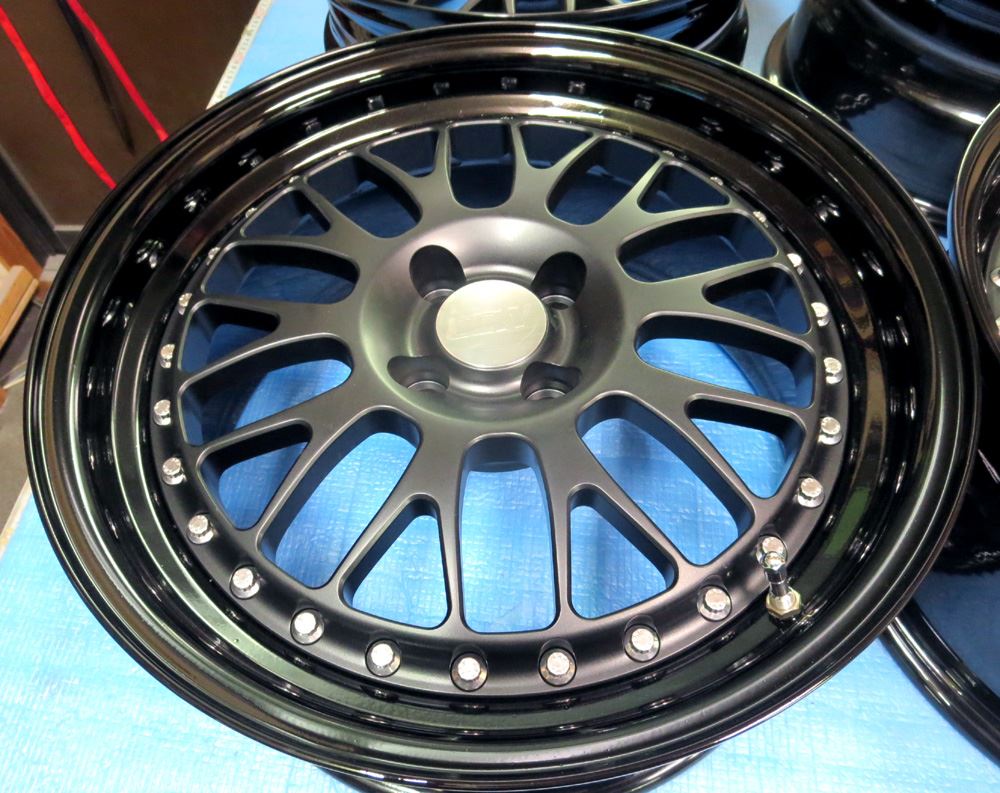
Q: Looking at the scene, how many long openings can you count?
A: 10